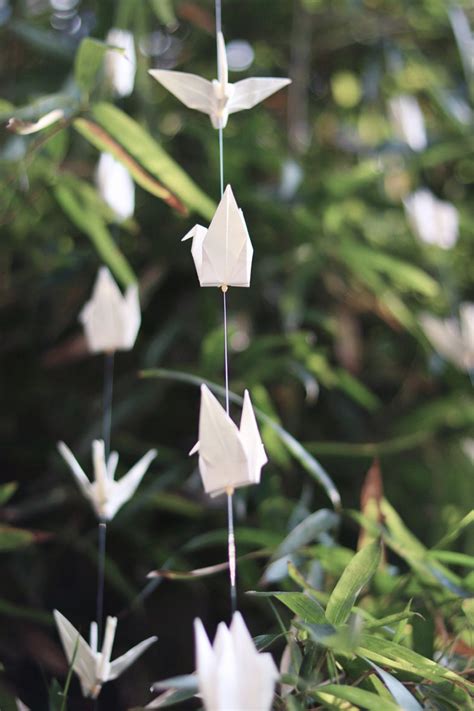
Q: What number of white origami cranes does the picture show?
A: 12